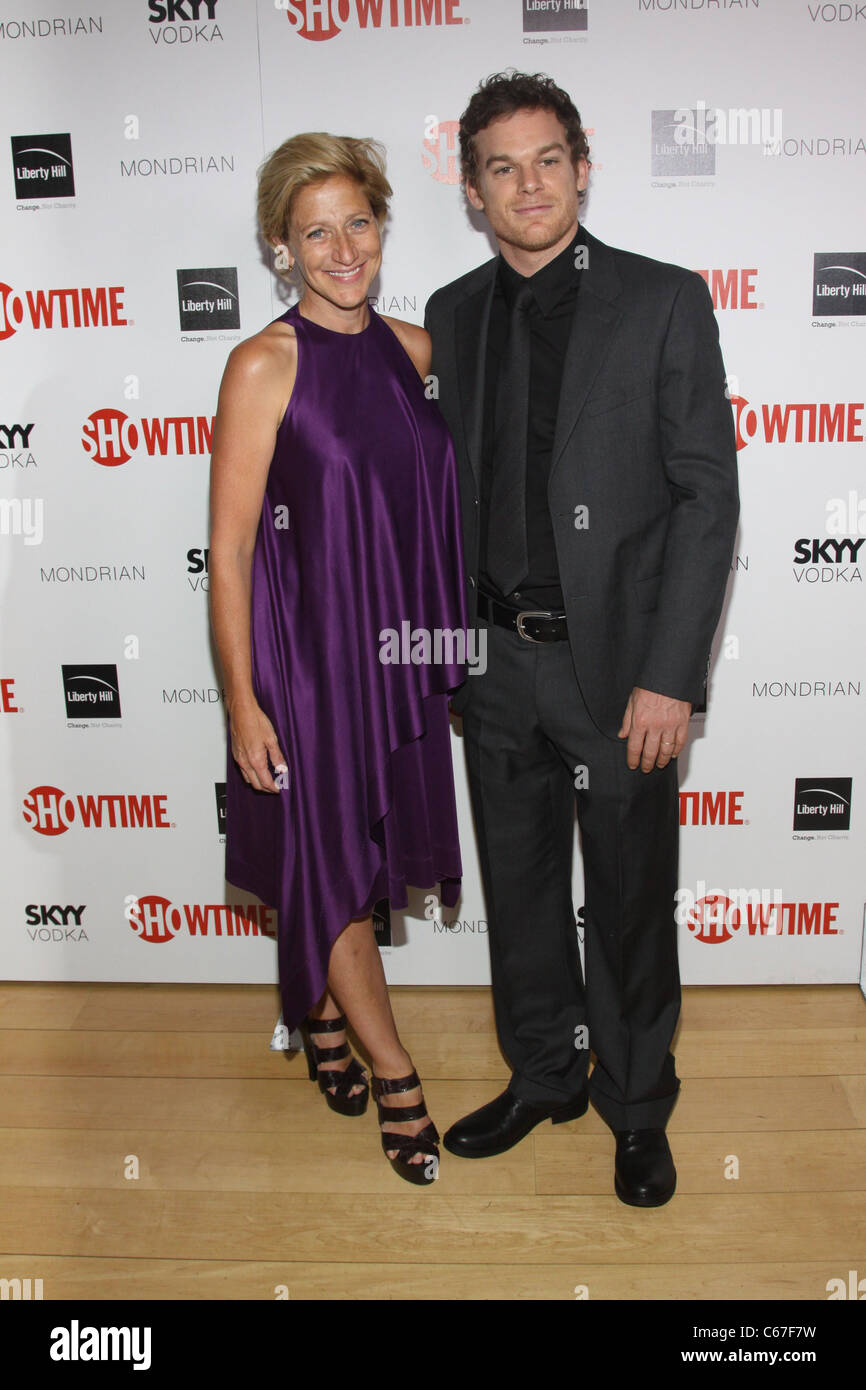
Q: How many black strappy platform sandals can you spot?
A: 2